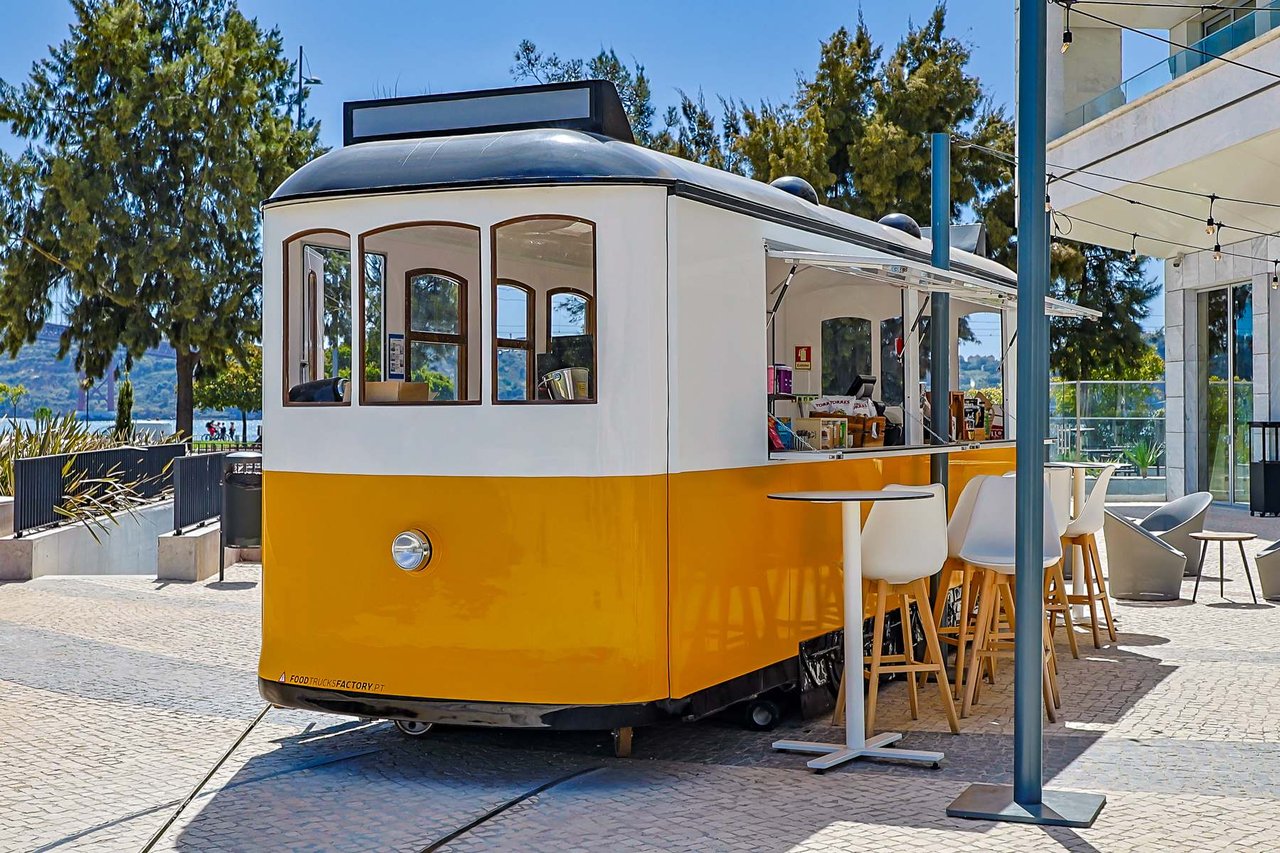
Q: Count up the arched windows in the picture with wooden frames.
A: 6